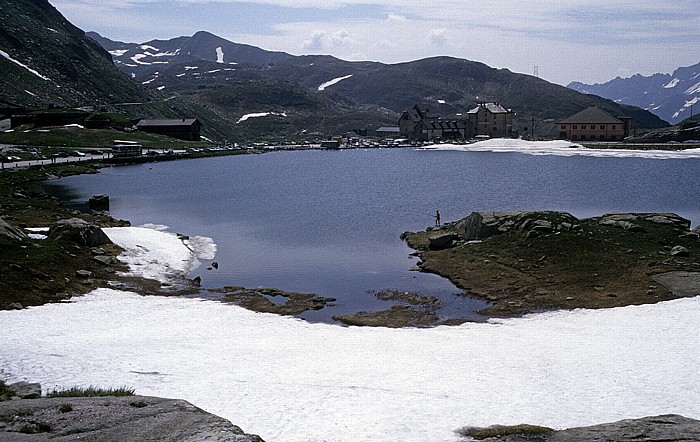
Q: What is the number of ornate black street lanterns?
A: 0